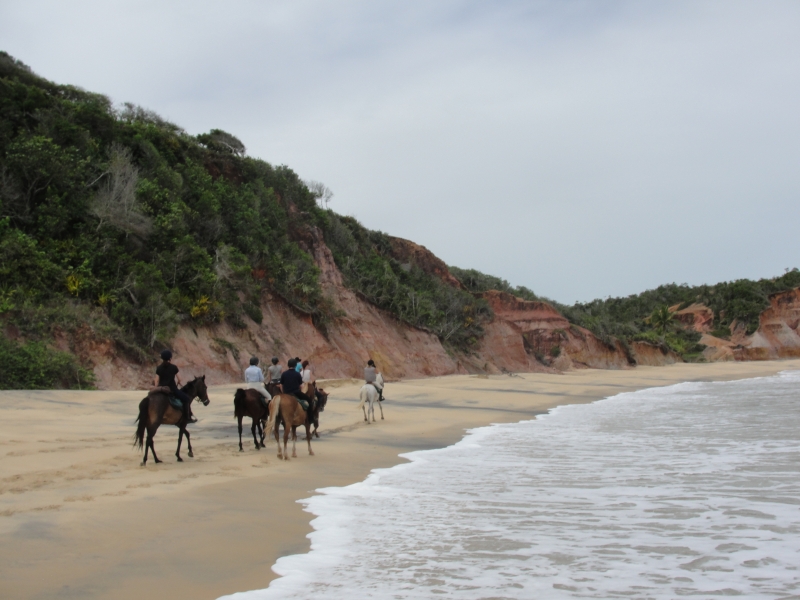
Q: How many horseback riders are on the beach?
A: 7